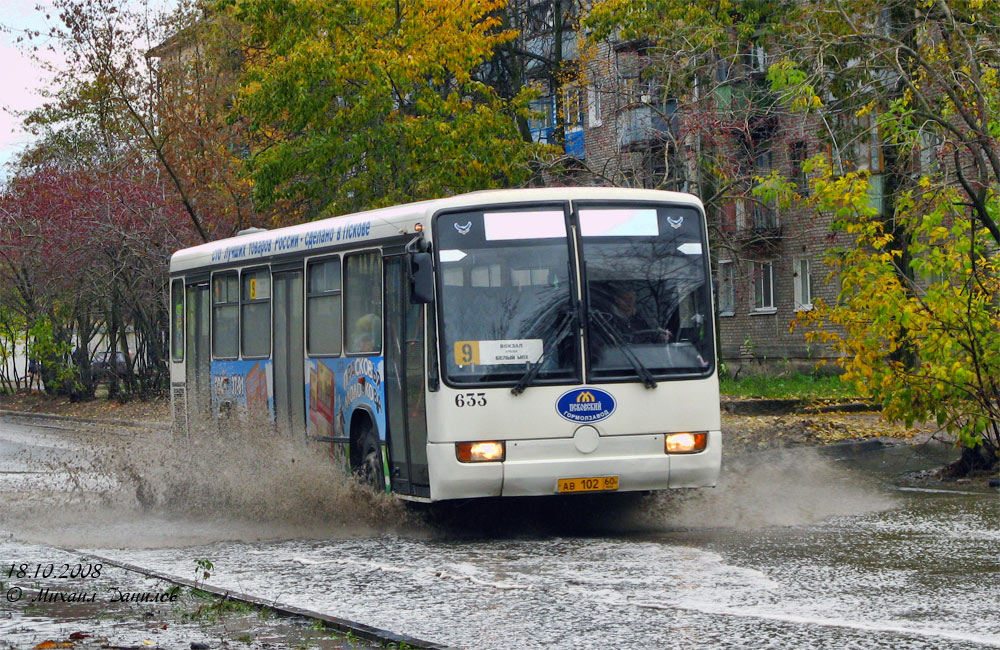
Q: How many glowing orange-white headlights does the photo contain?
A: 2